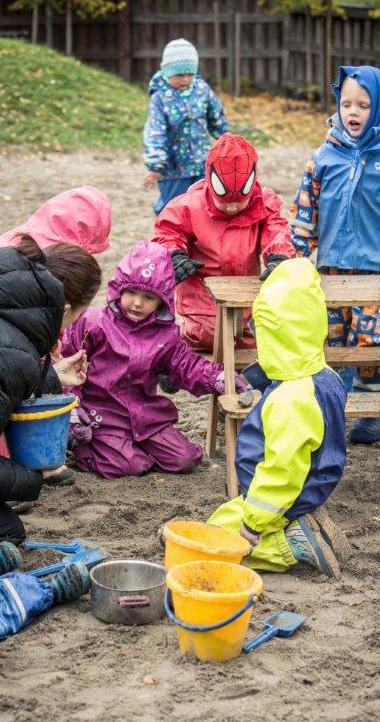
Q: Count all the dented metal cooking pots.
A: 1